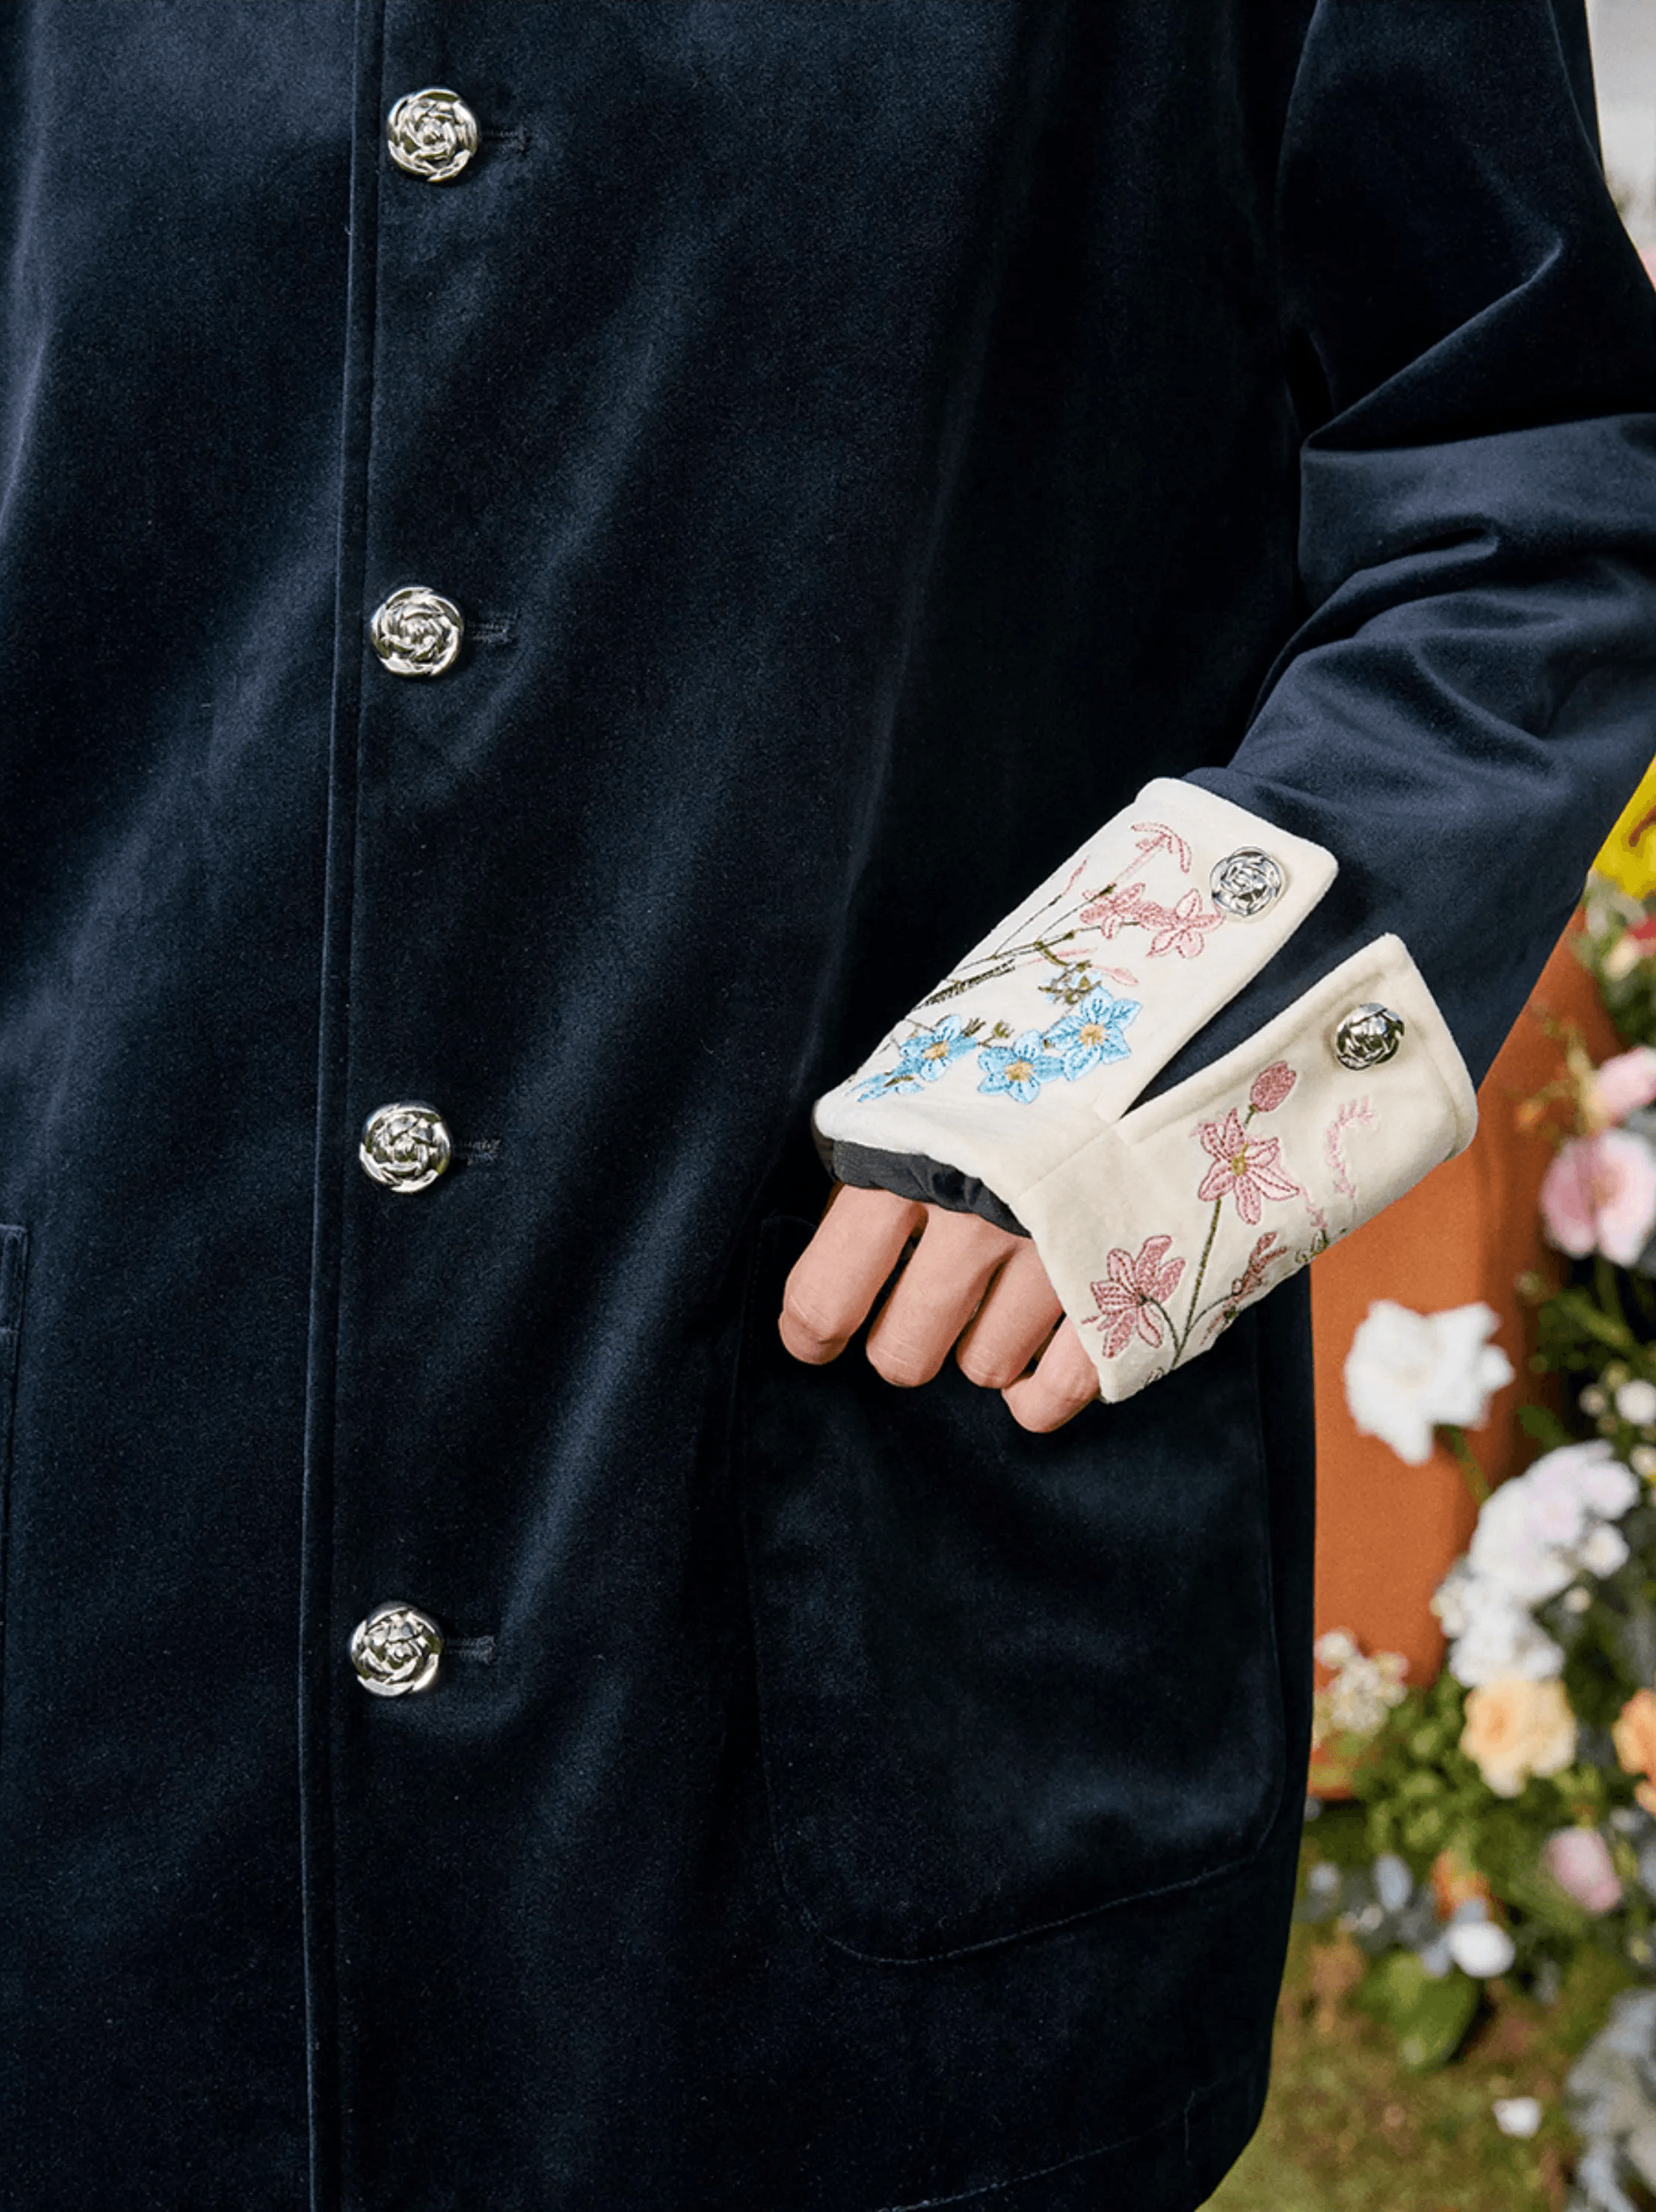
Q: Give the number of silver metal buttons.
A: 6